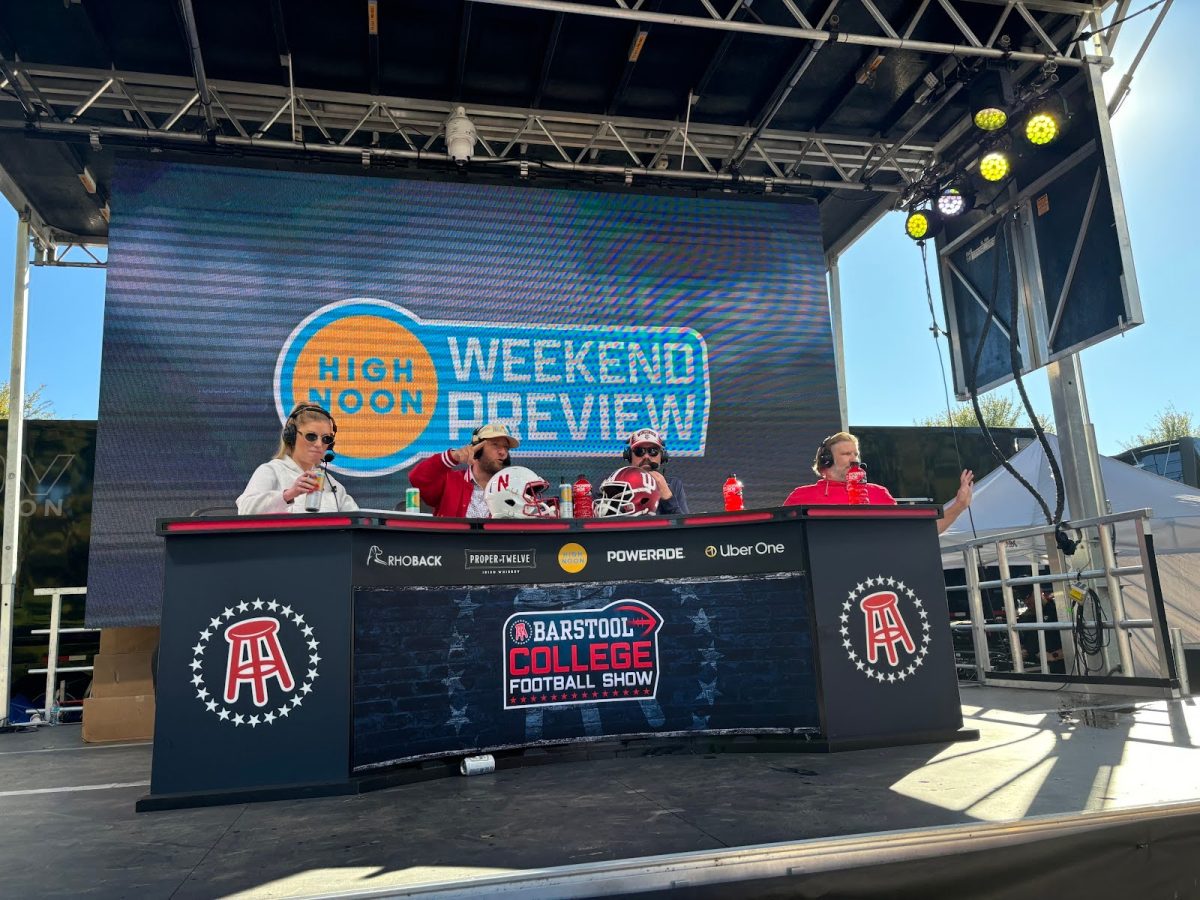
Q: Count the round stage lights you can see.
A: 5